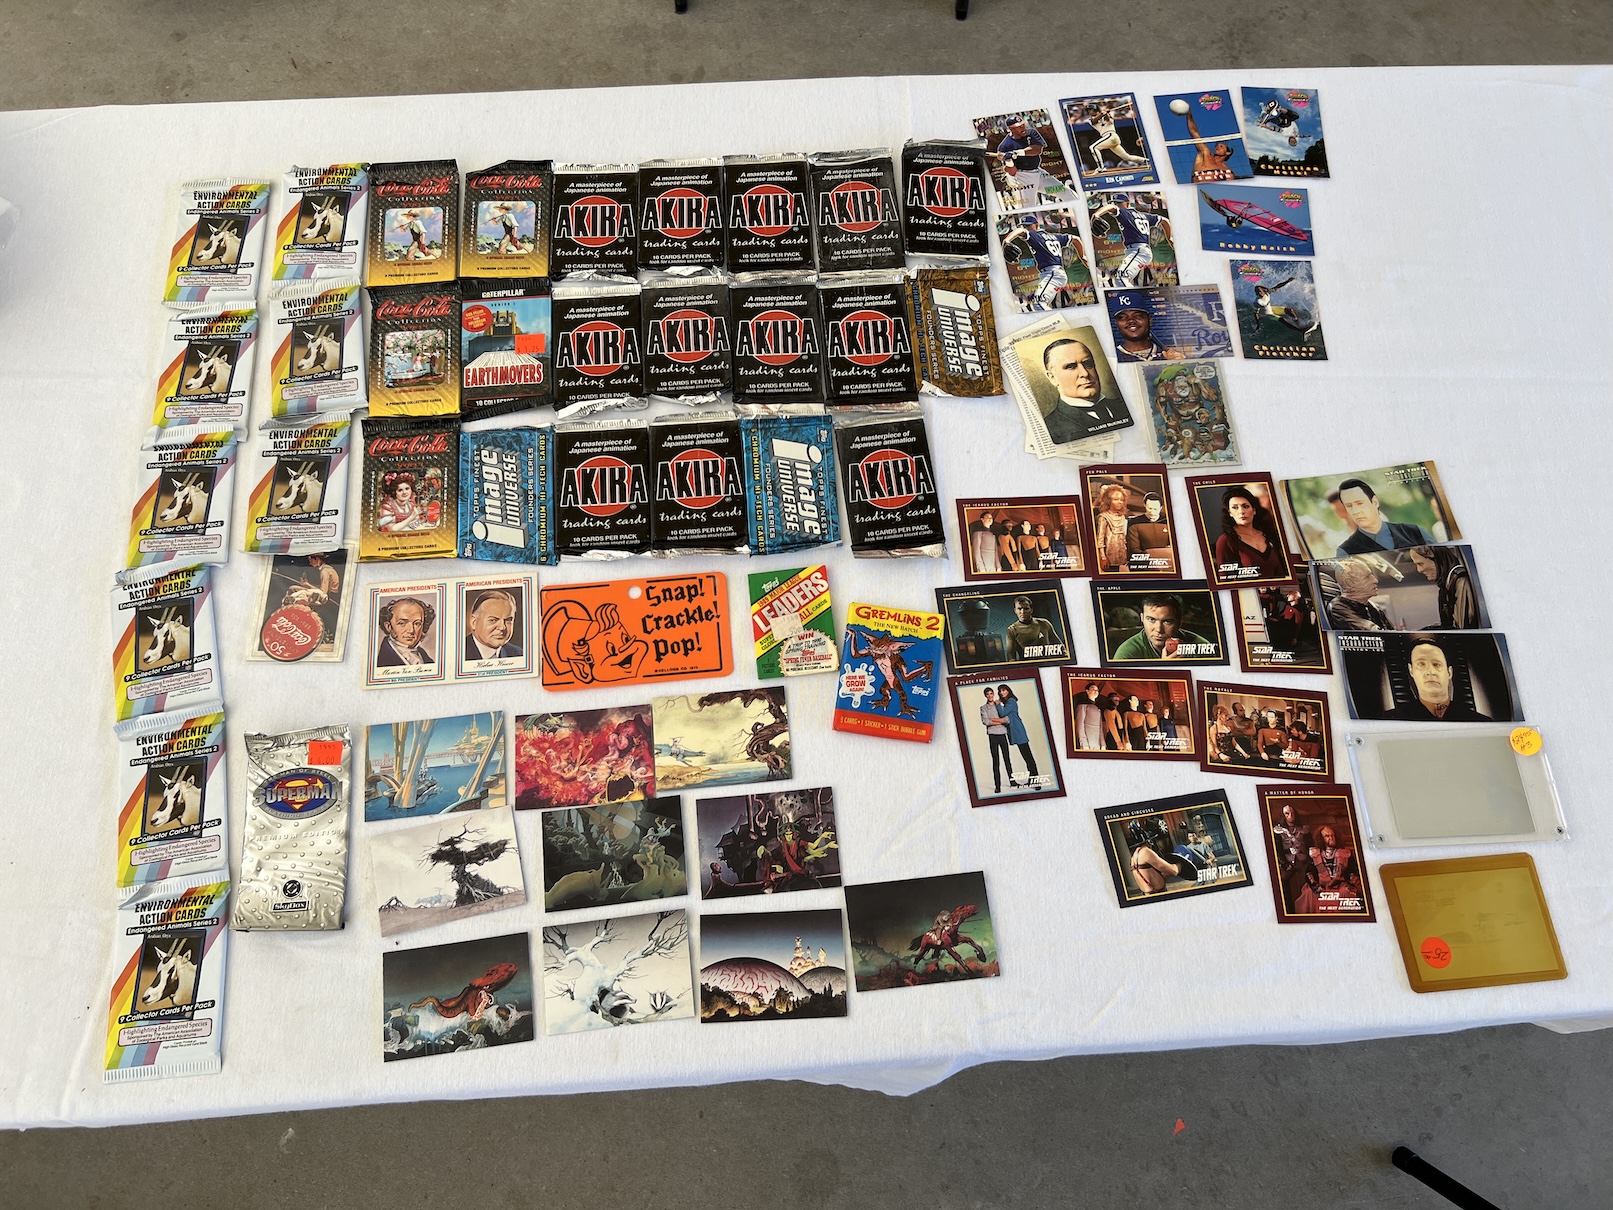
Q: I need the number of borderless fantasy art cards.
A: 10